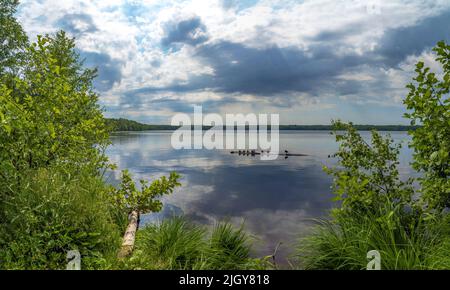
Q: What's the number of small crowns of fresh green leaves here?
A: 1